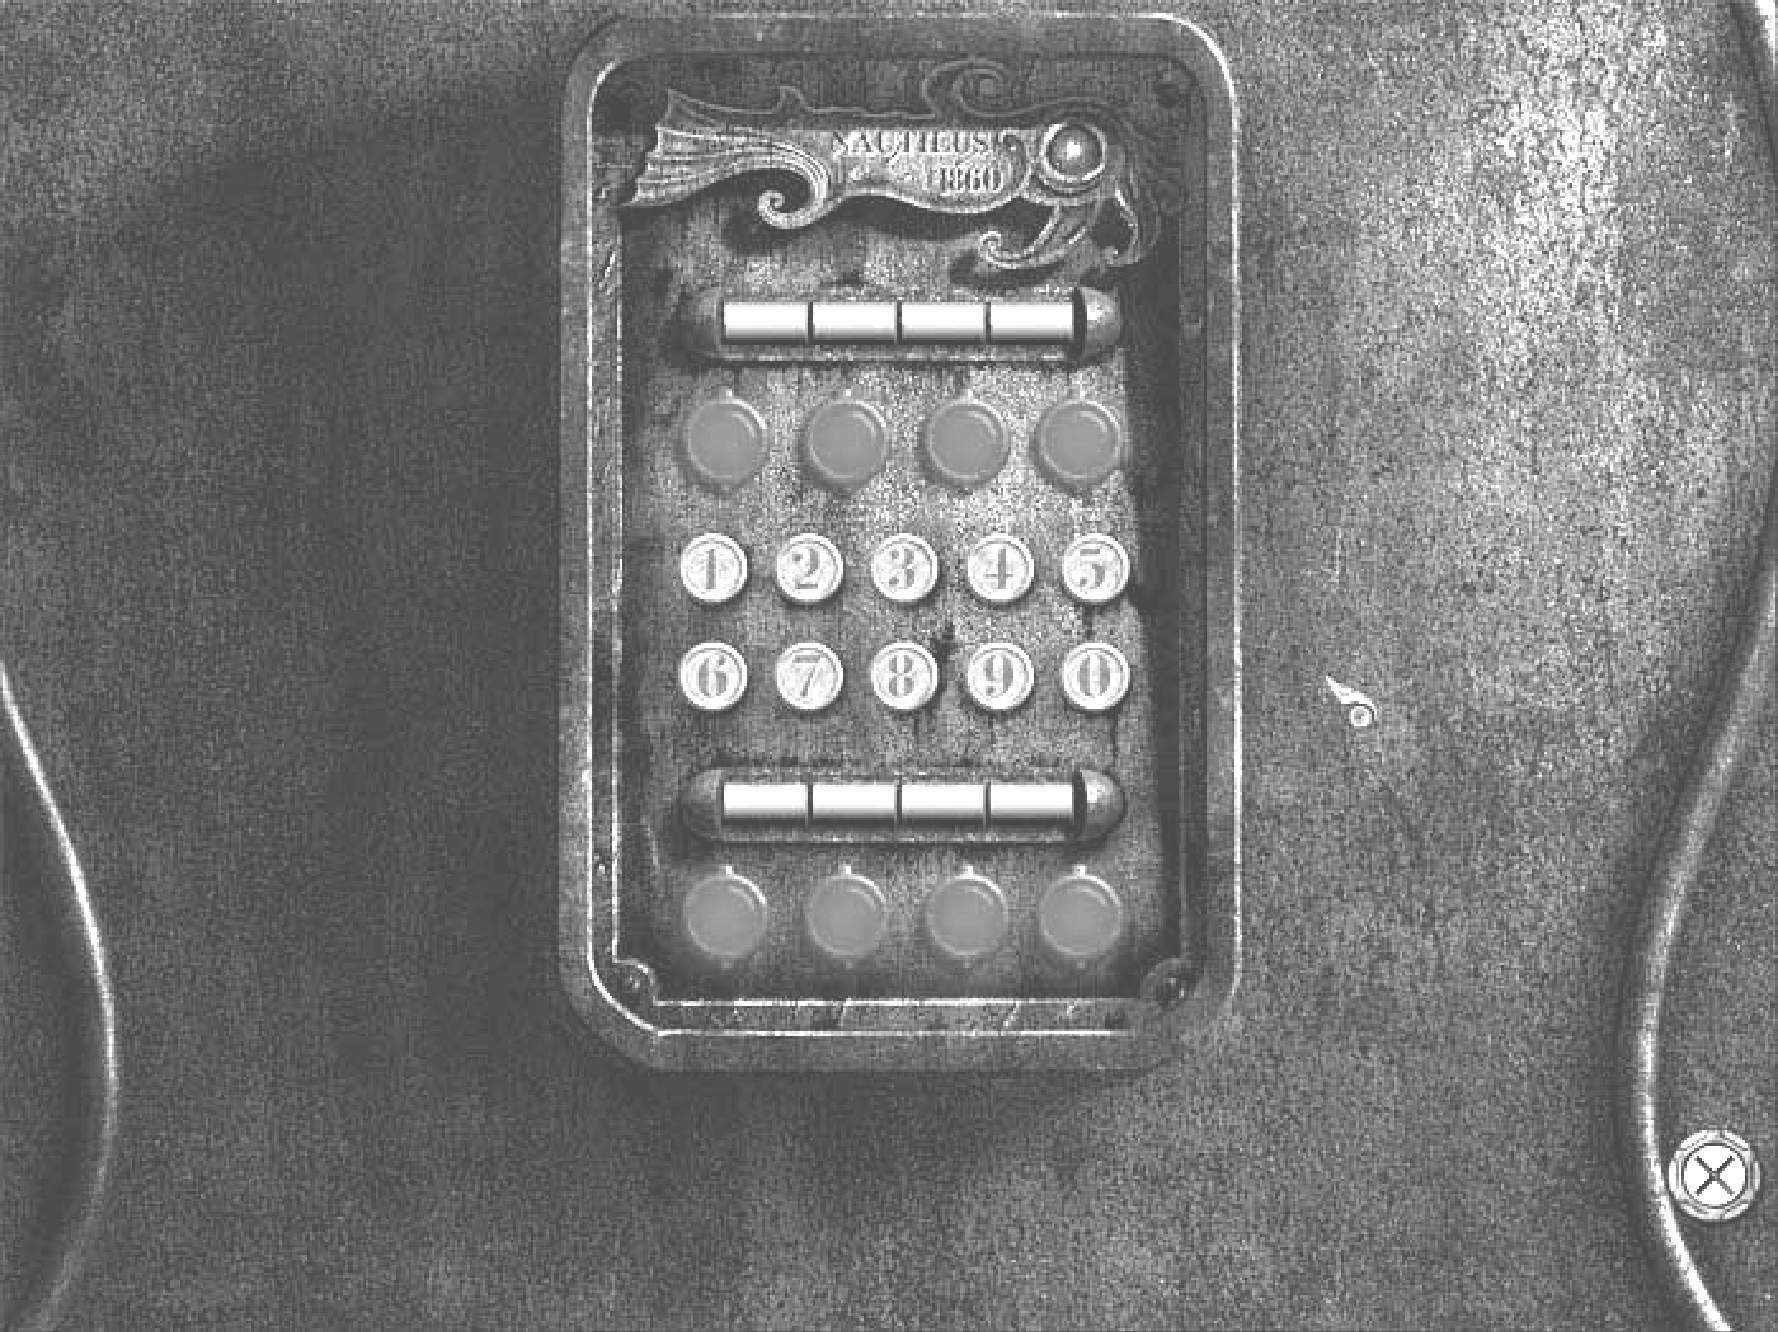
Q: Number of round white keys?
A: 10